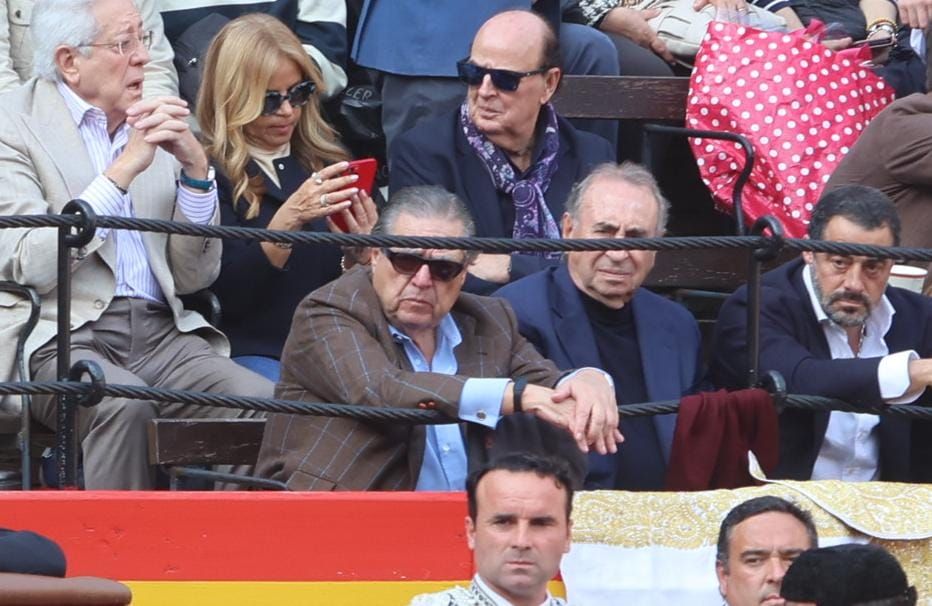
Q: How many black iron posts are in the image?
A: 2